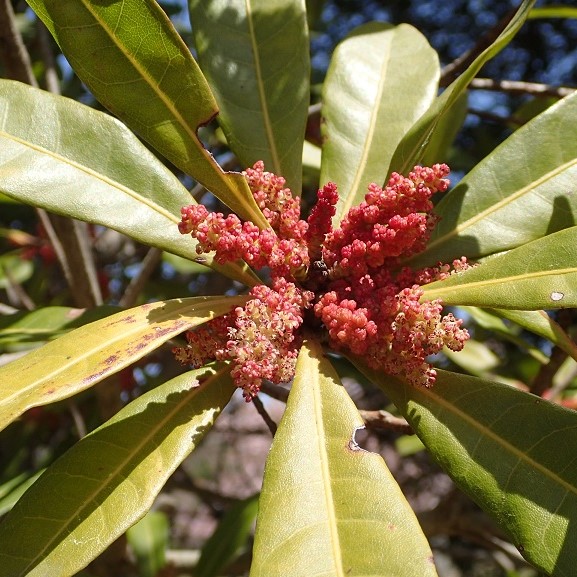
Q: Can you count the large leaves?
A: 11